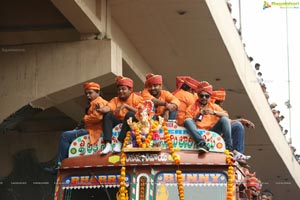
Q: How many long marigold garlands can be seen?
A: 3